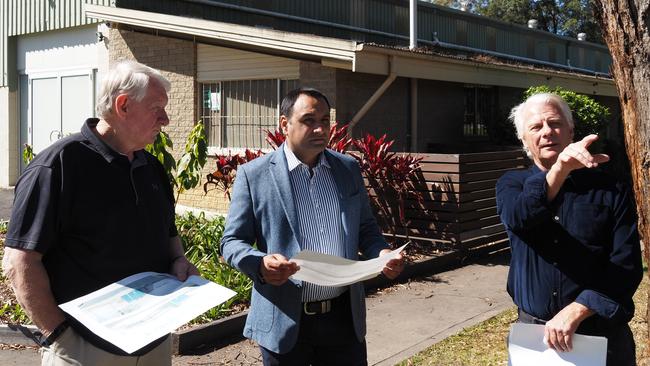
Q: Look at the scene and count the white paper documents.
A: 3